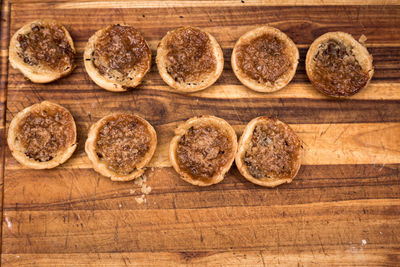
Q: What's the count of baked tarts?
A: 9